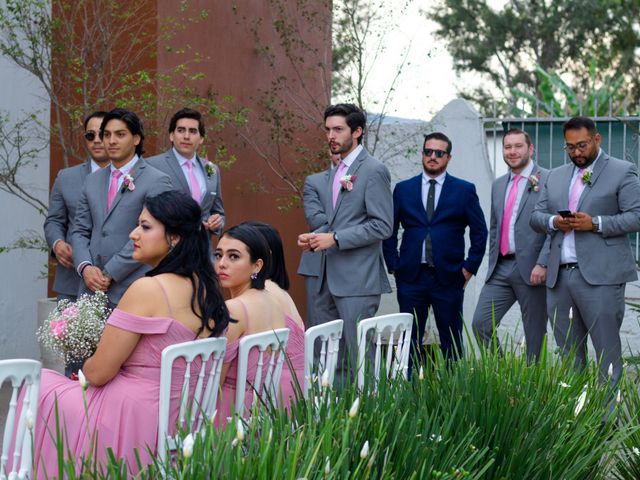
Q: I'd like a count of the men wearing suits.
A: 8